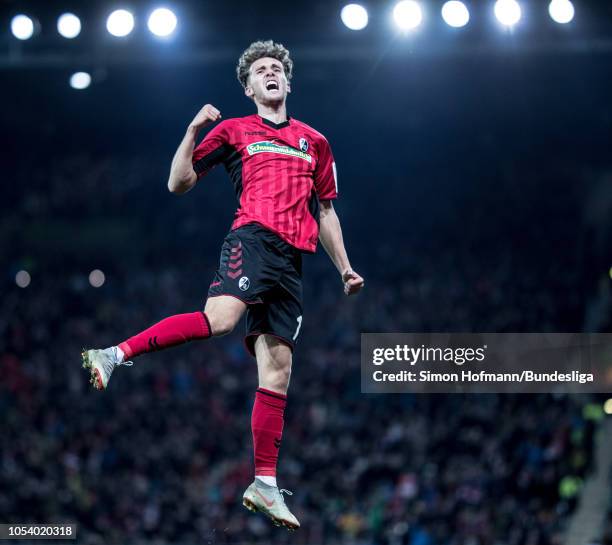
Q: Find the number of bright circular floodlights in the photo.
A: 10